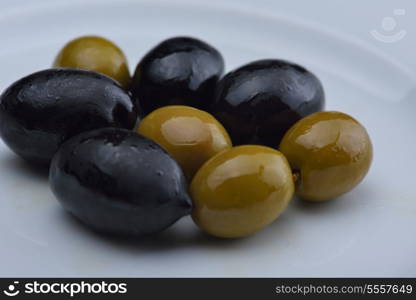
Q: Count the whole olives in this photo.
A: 8